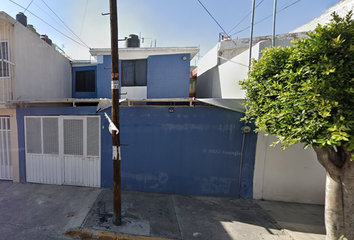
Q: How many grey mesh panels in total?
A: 4